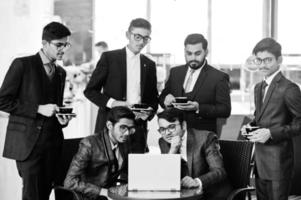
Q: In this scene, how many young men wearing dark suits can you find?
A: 6